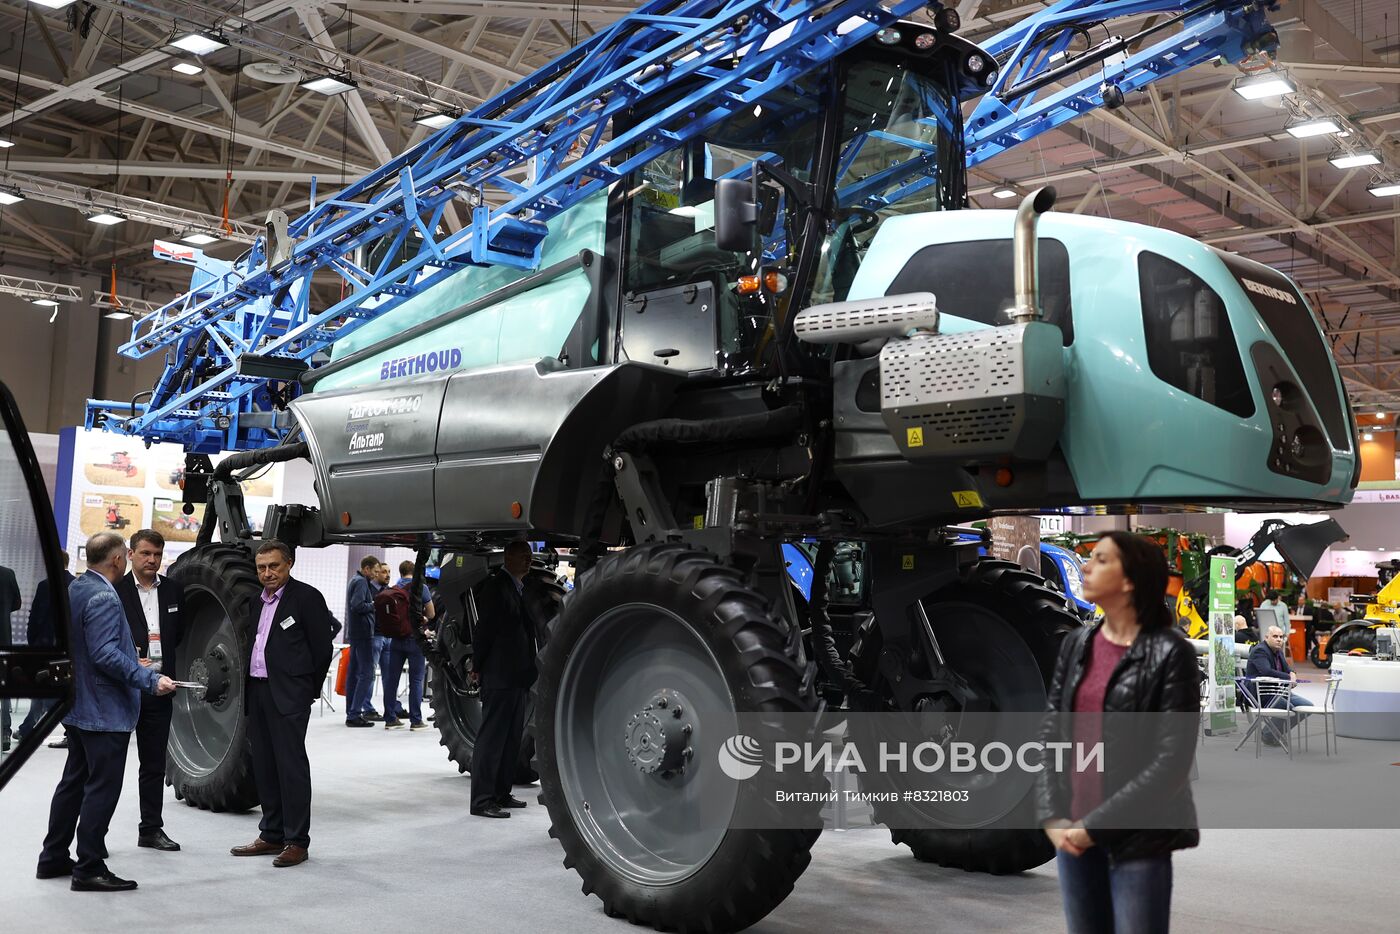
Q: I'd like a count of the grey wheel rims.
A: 4